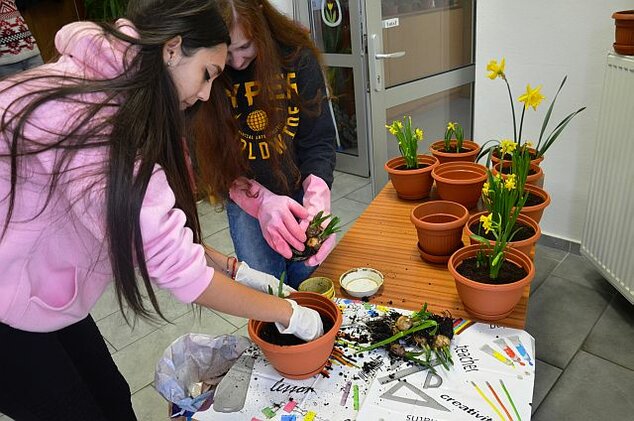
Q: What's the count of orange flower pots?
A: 11